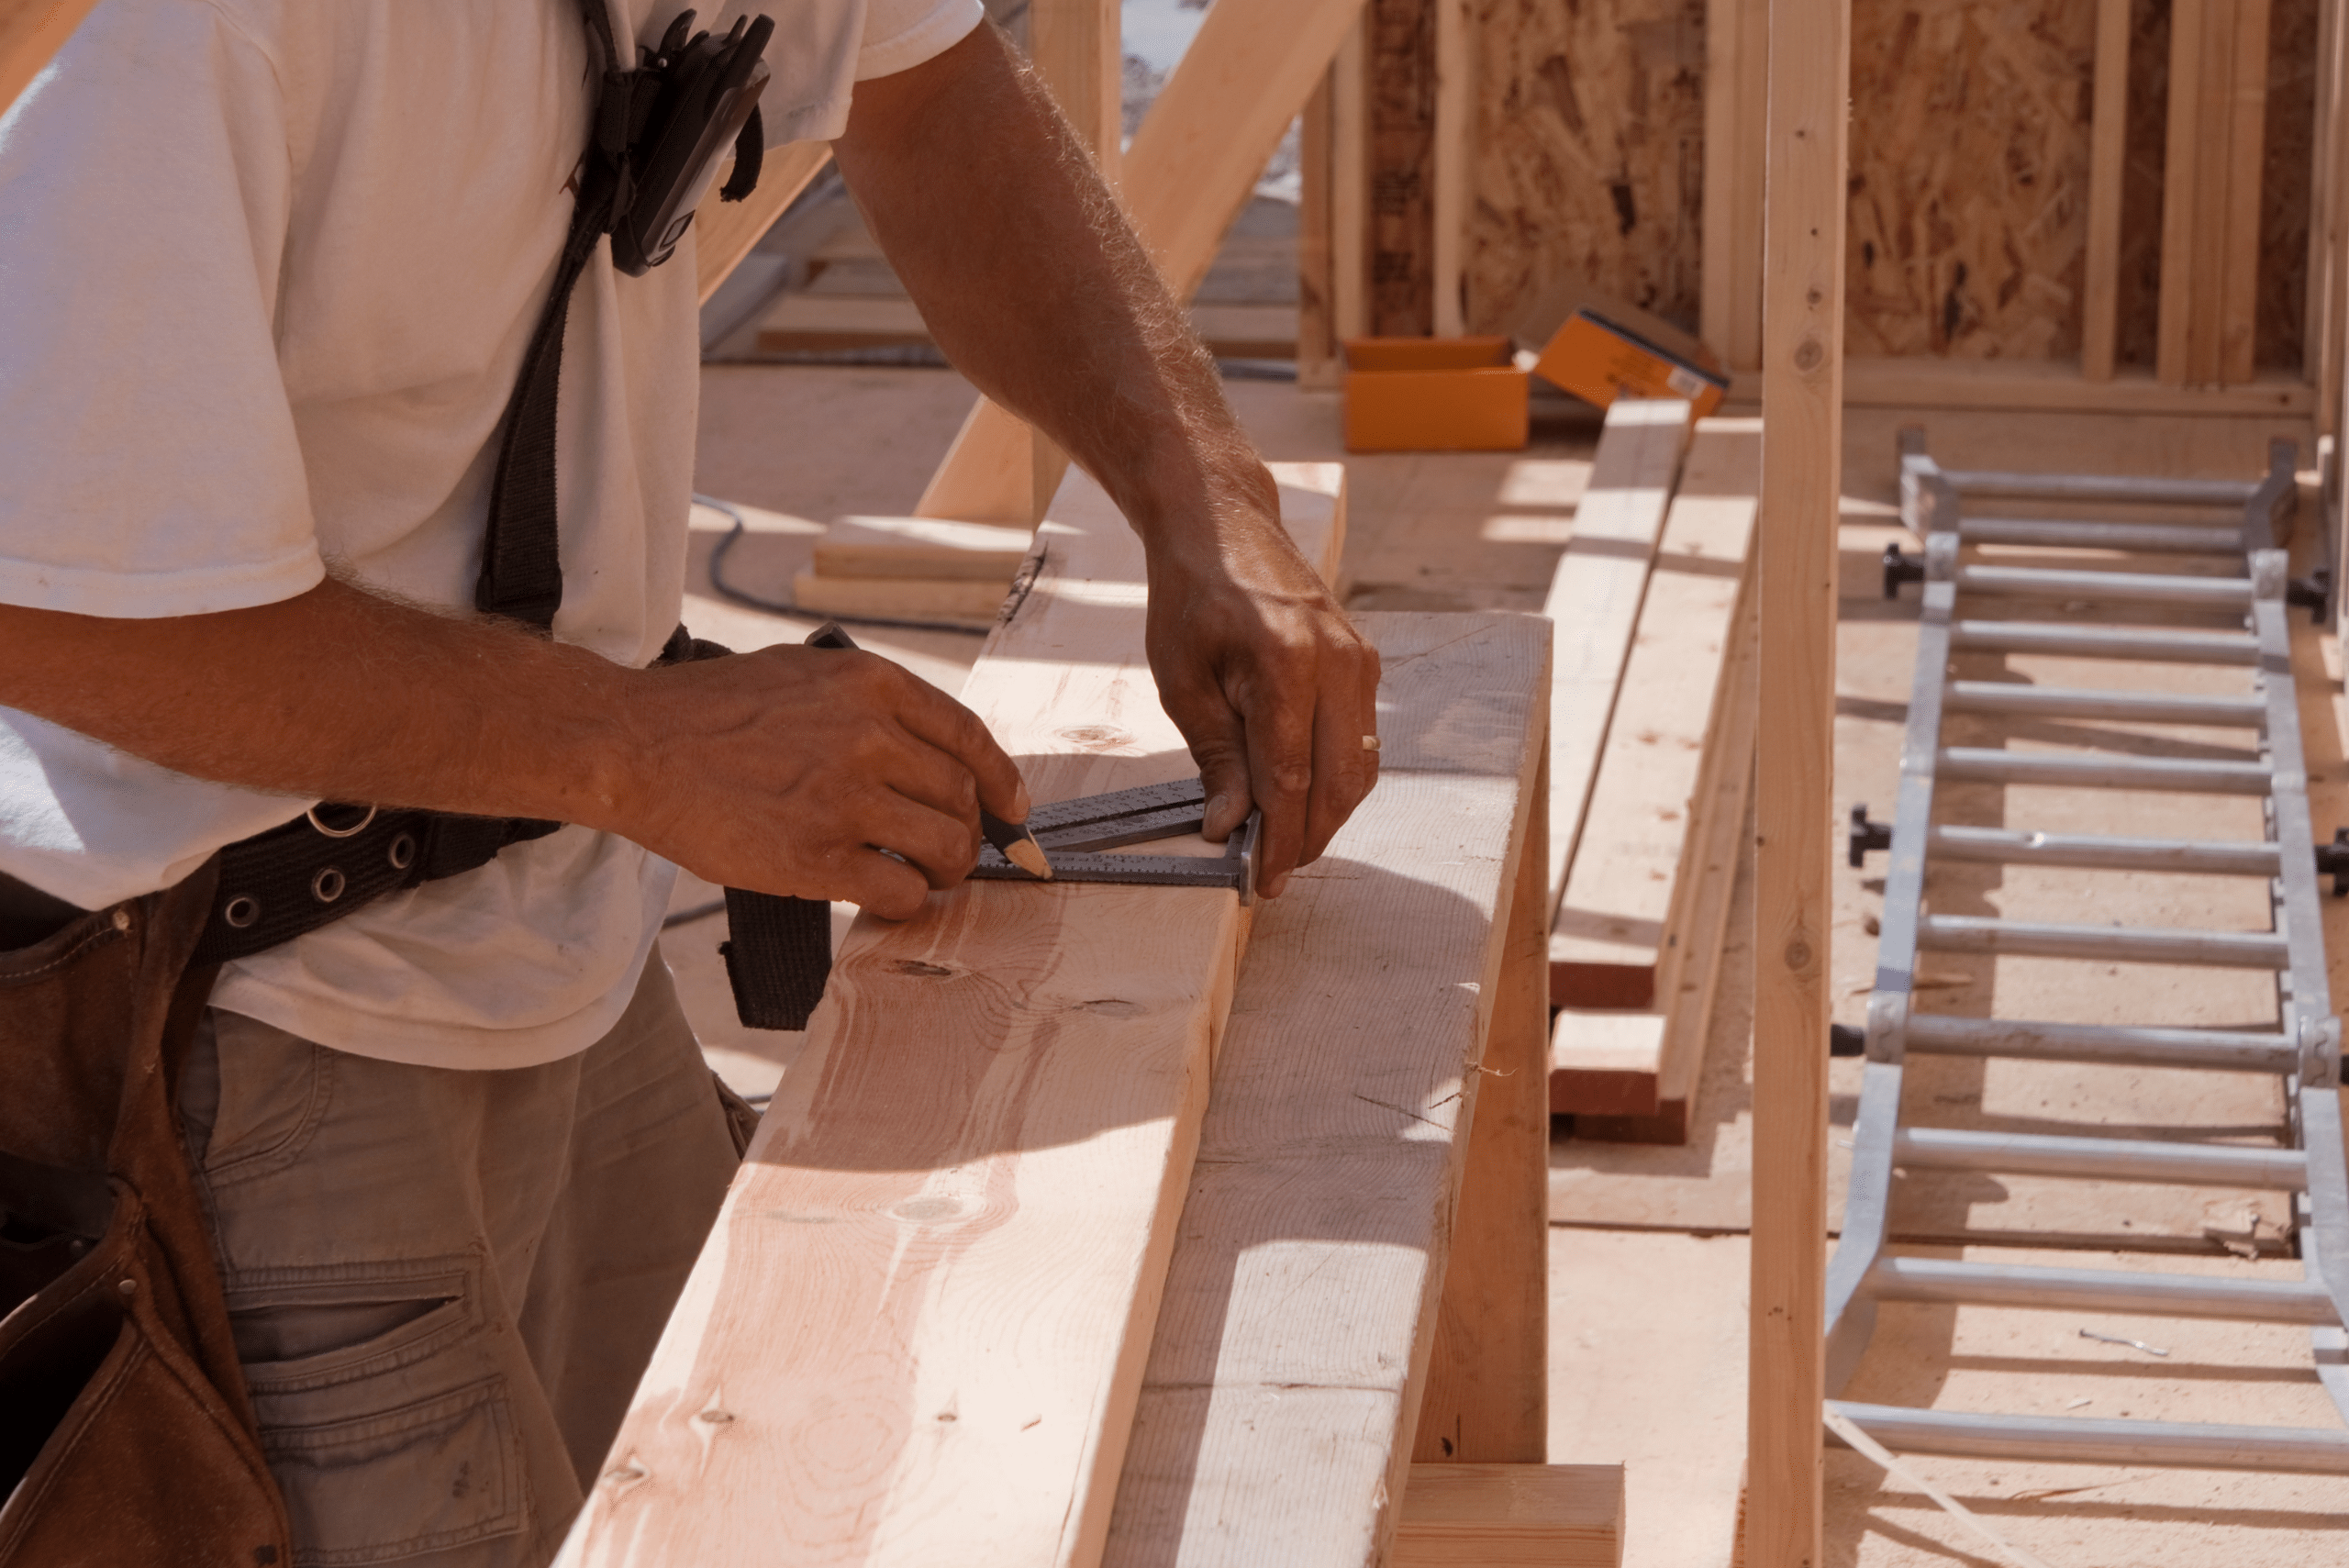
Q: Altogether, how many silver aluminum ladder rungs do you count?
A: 12